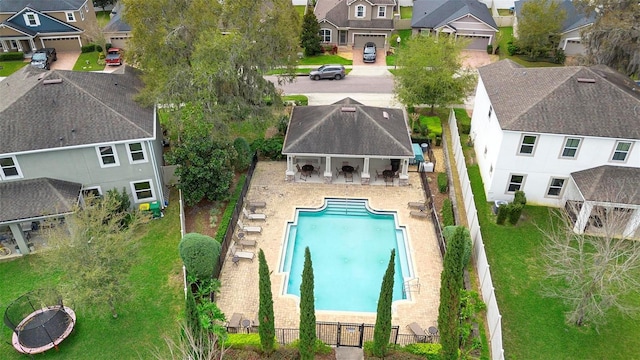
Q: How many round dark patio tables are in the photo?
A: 3